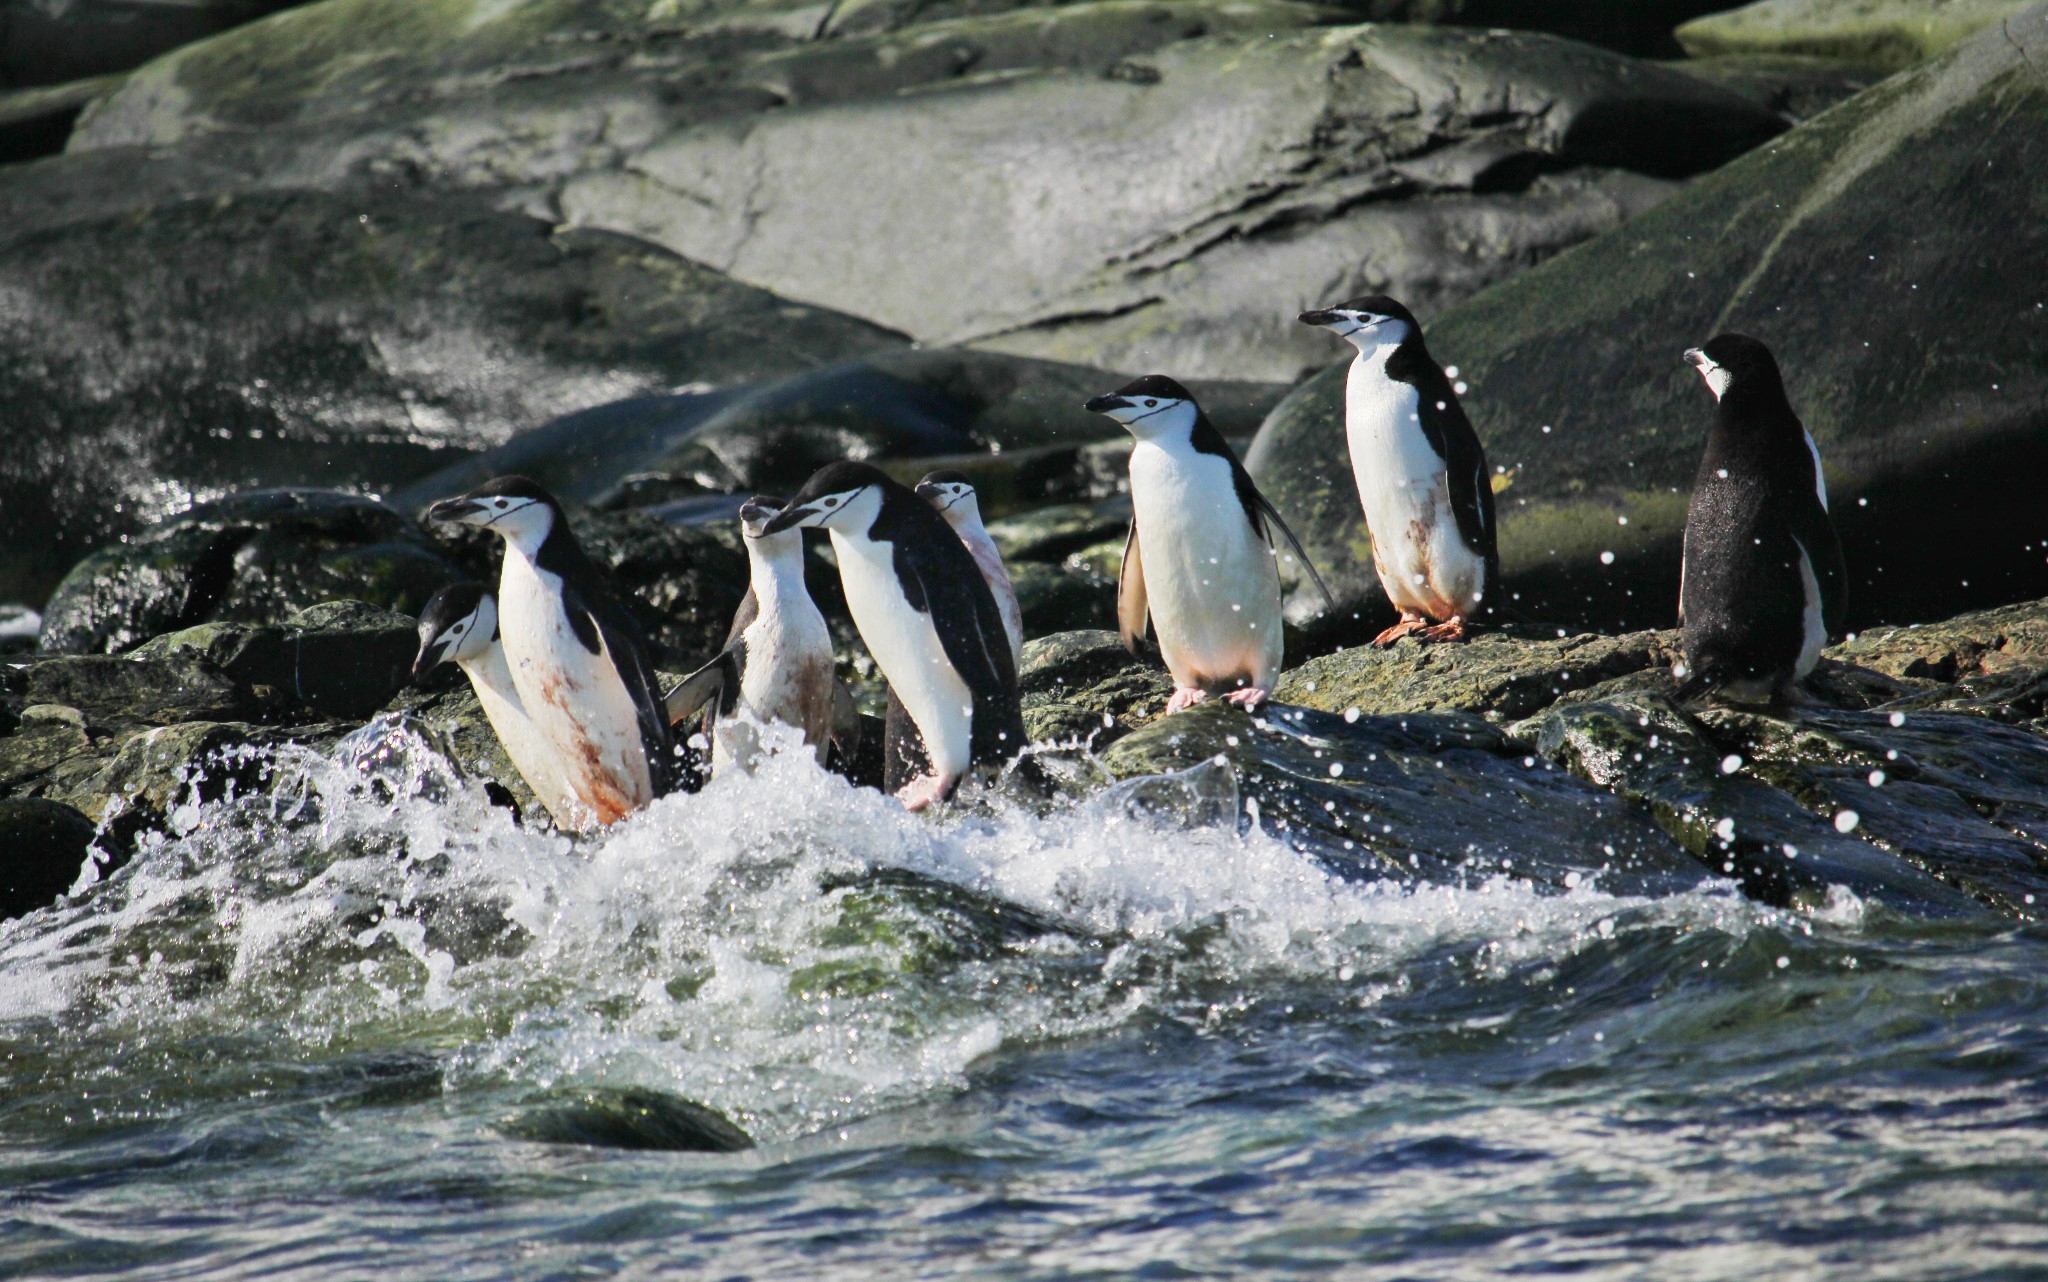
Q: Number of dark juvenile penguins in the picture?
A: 0